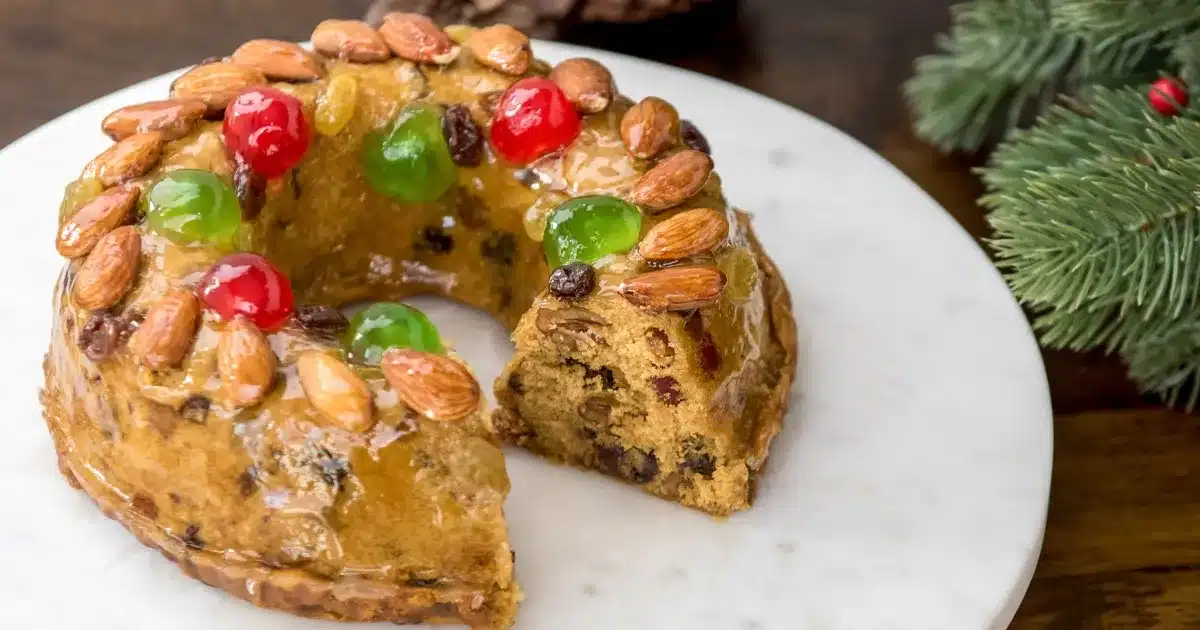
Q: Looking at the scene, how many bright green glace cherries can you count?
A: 4